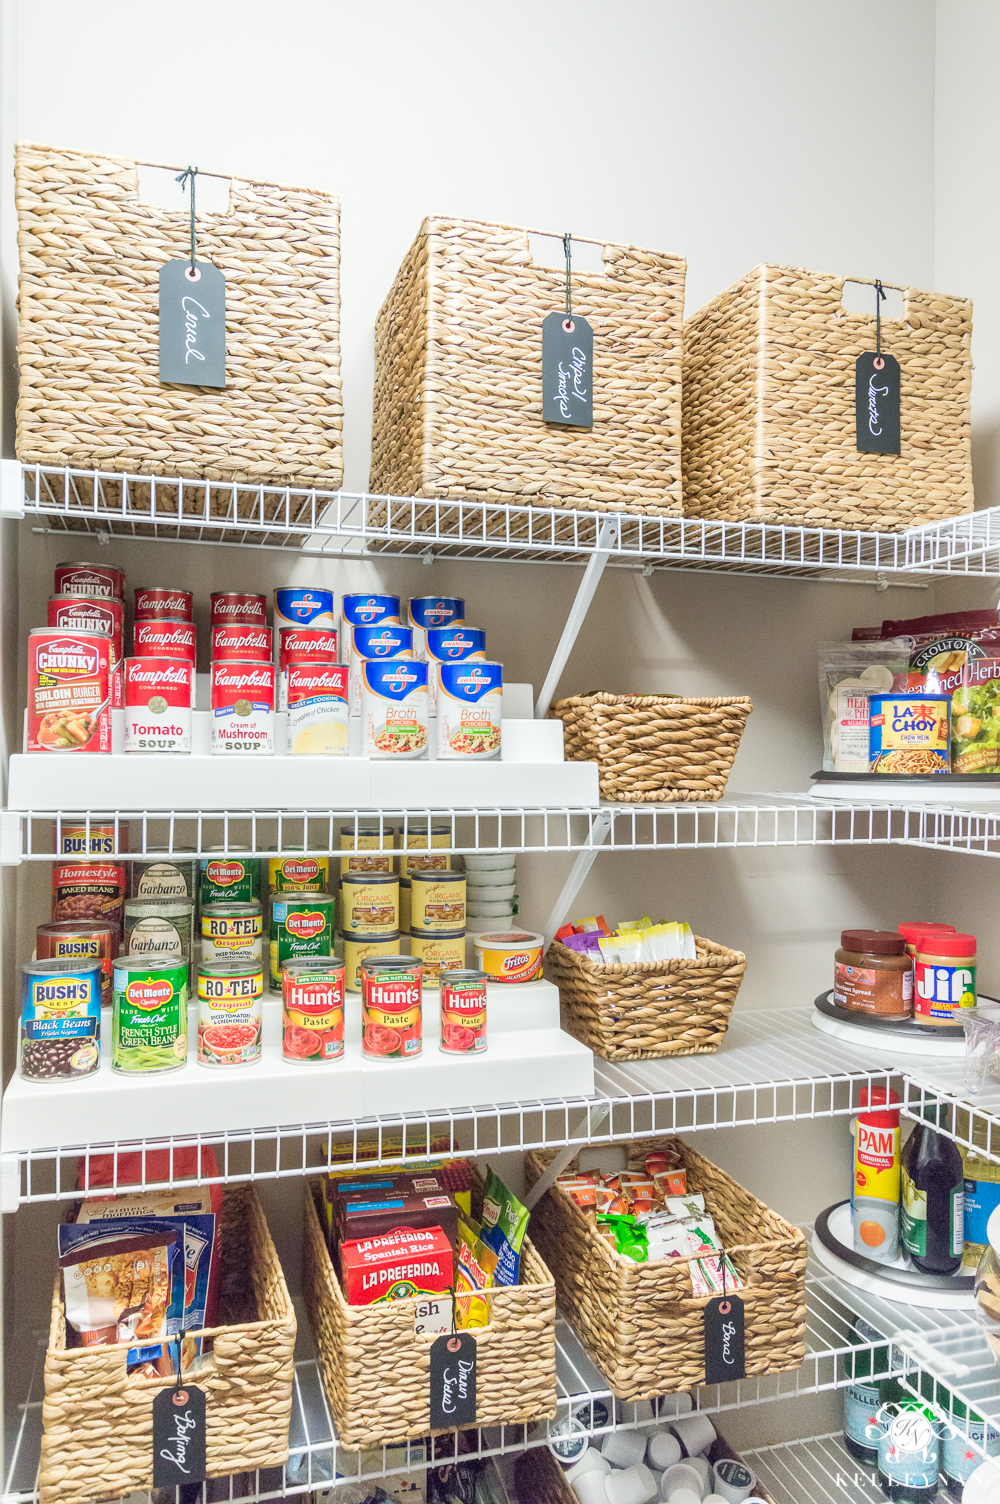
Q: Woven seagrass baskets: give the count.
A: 8